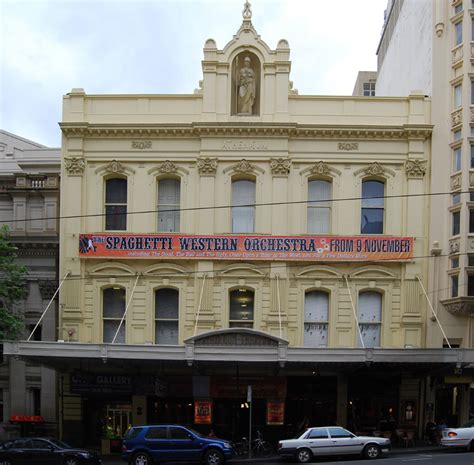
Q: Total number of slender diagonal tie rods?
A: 6